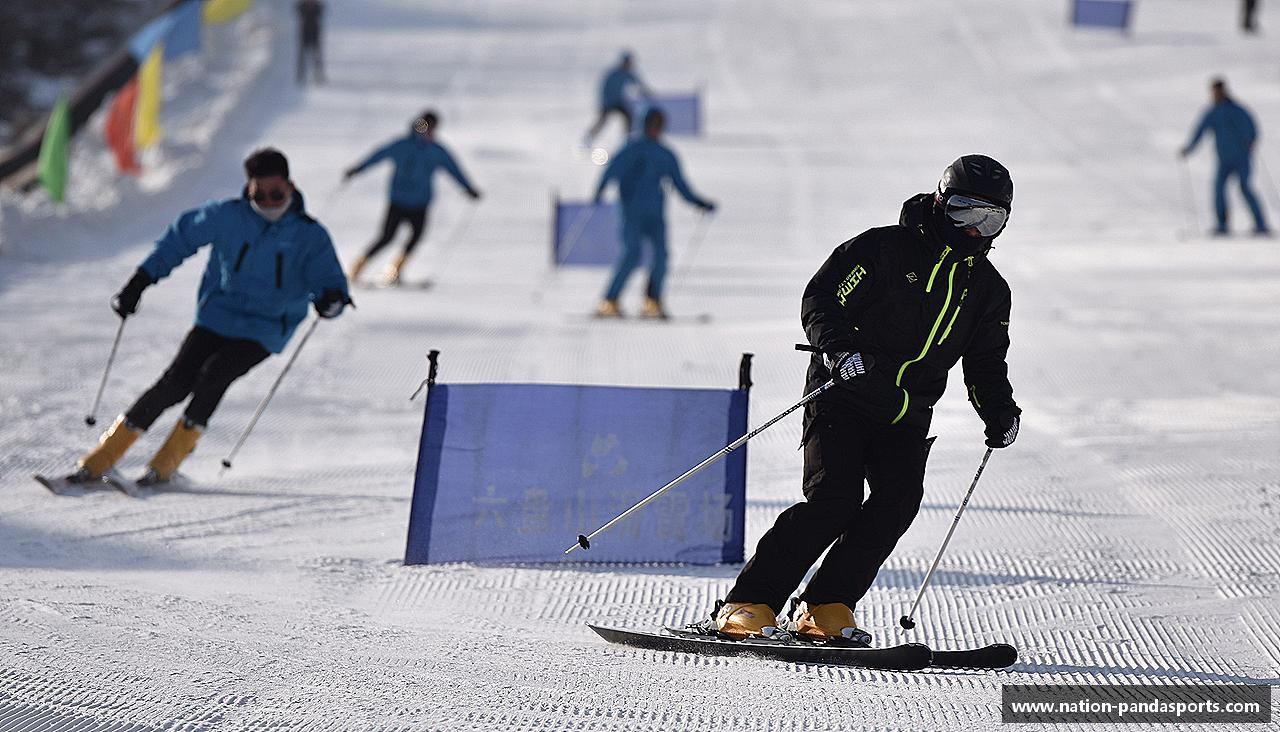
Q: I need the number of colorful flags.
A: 5